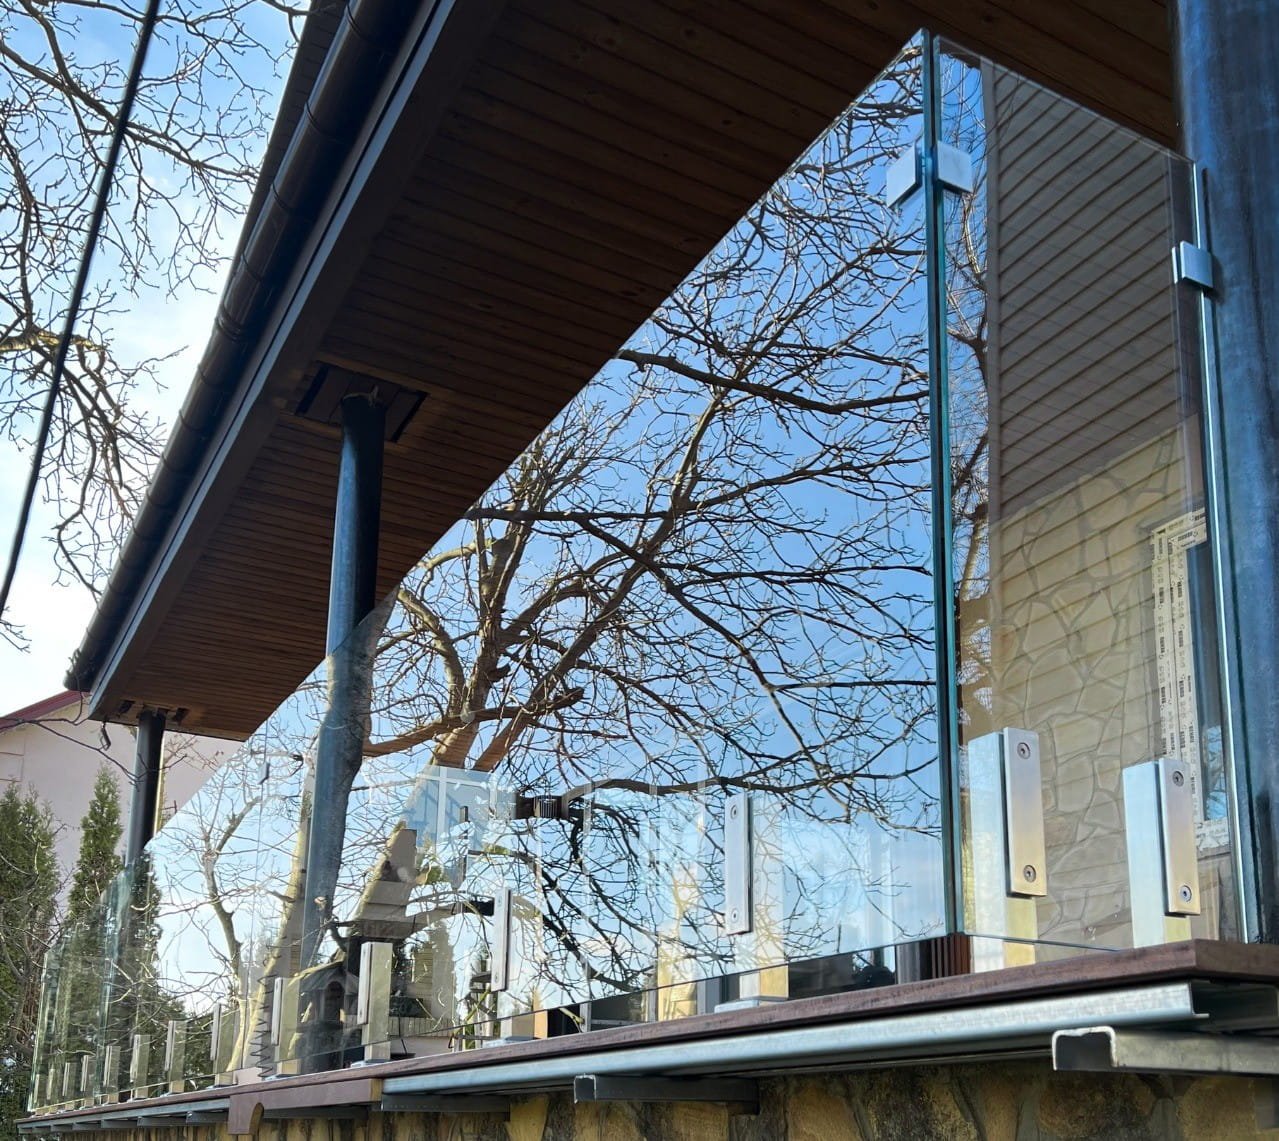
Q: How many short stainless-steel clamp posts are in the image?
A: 14